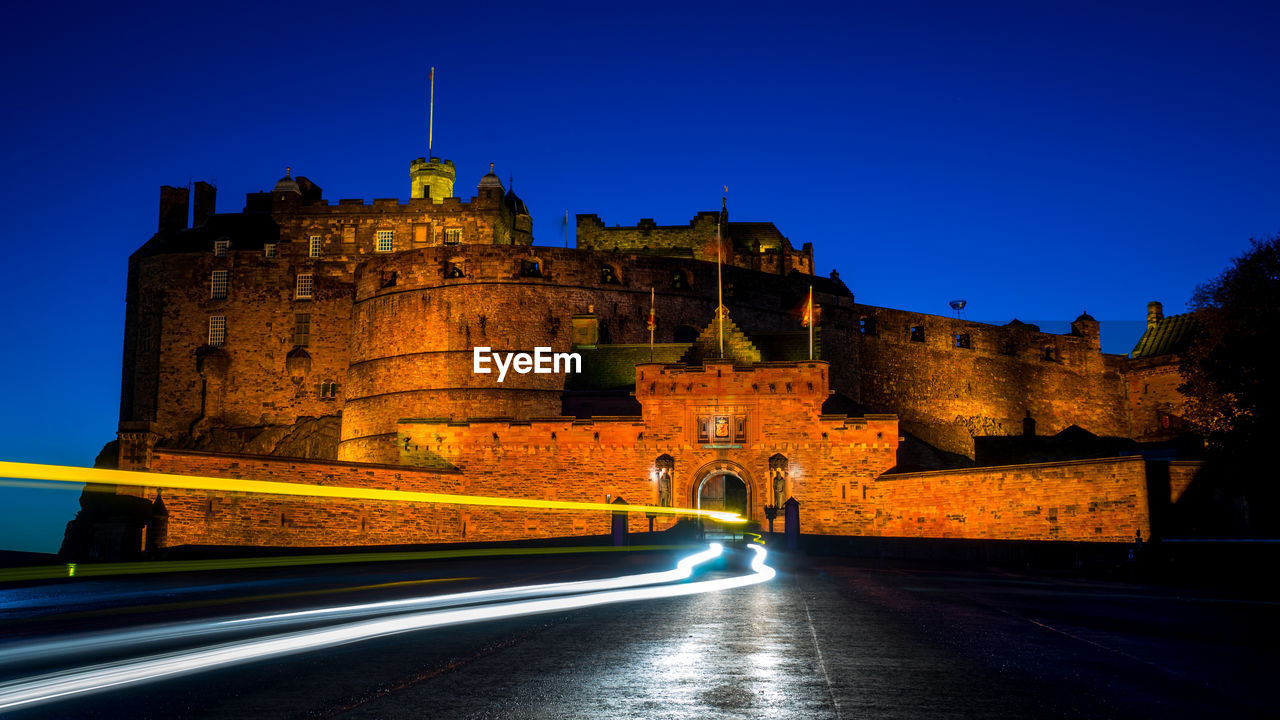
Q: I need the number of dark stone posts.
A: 2